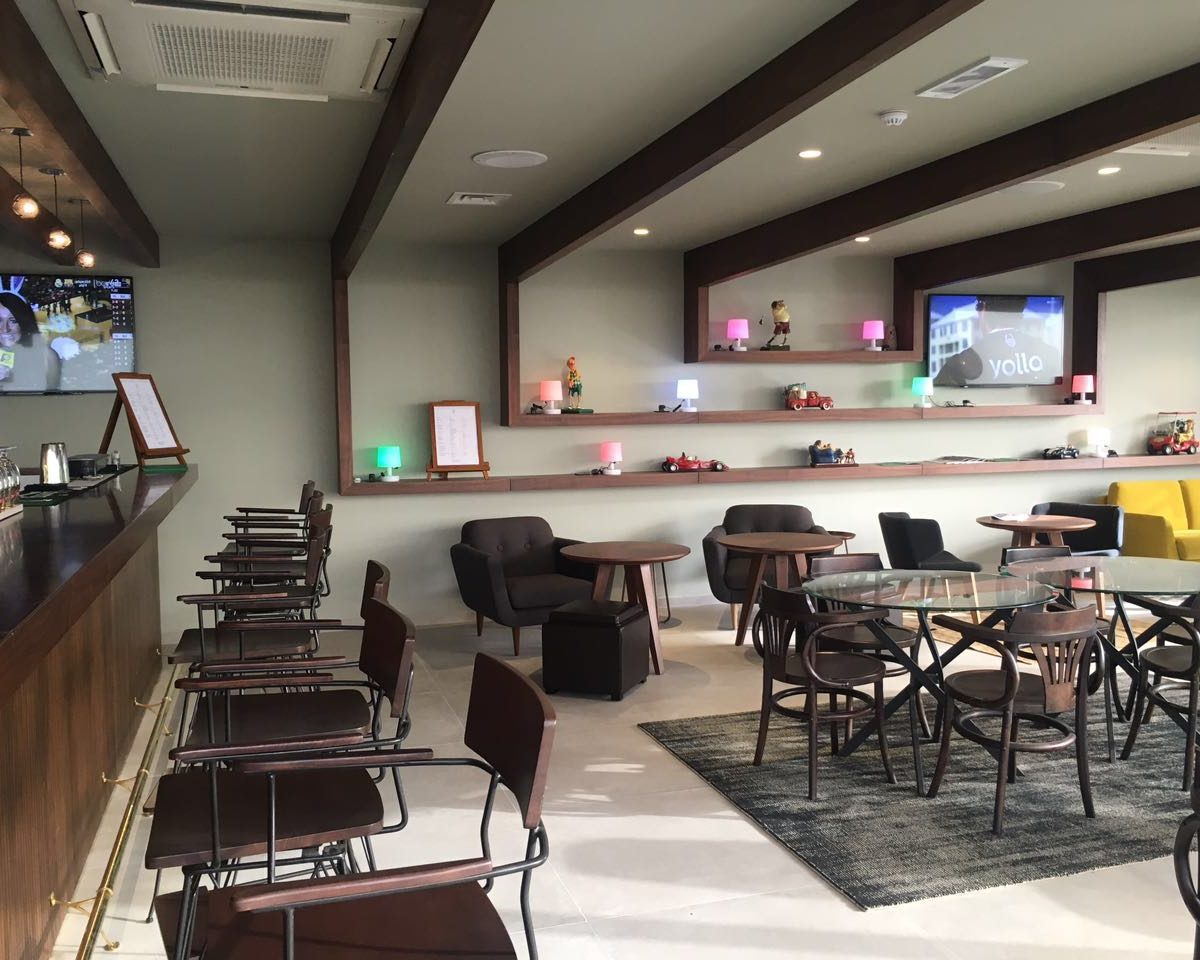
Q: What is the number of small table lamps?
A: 9